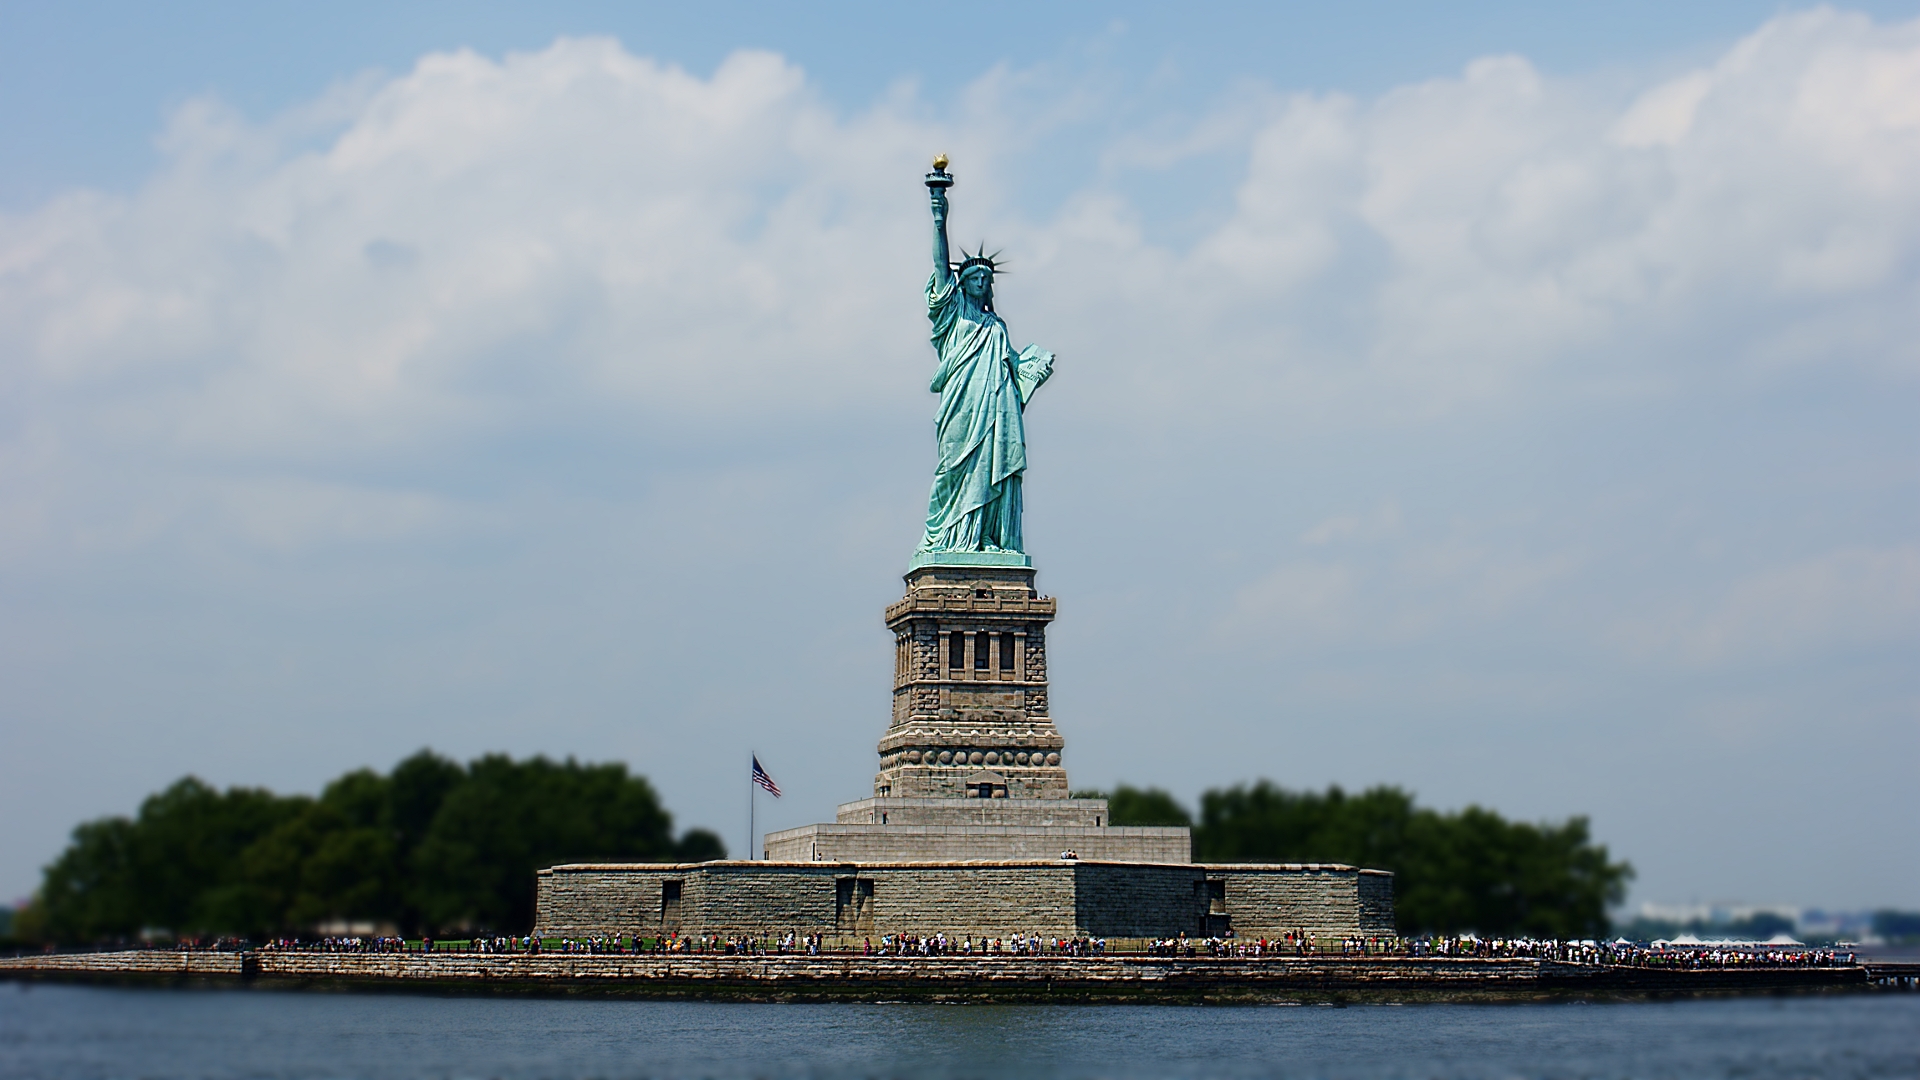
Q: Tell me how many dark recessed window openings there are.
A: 3